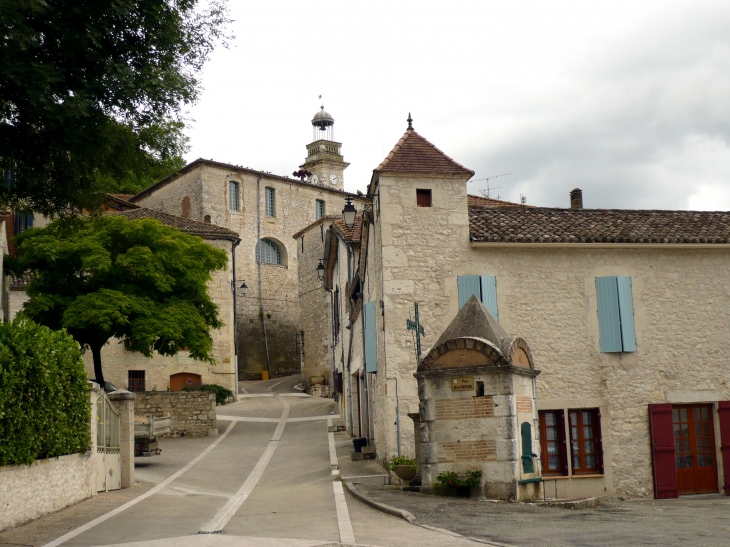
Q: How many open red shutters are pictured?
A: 2